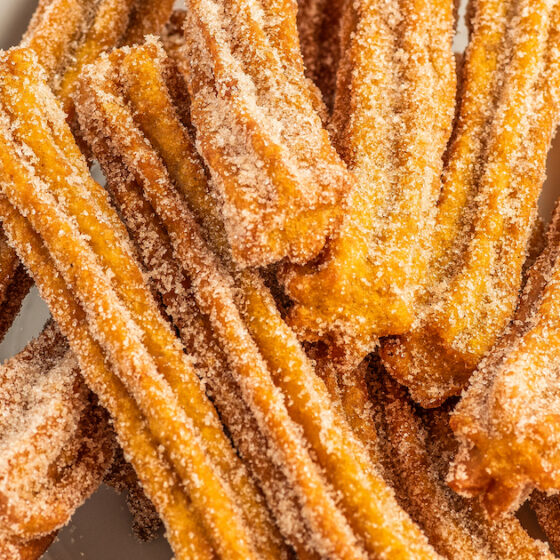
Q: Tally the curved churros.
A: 0